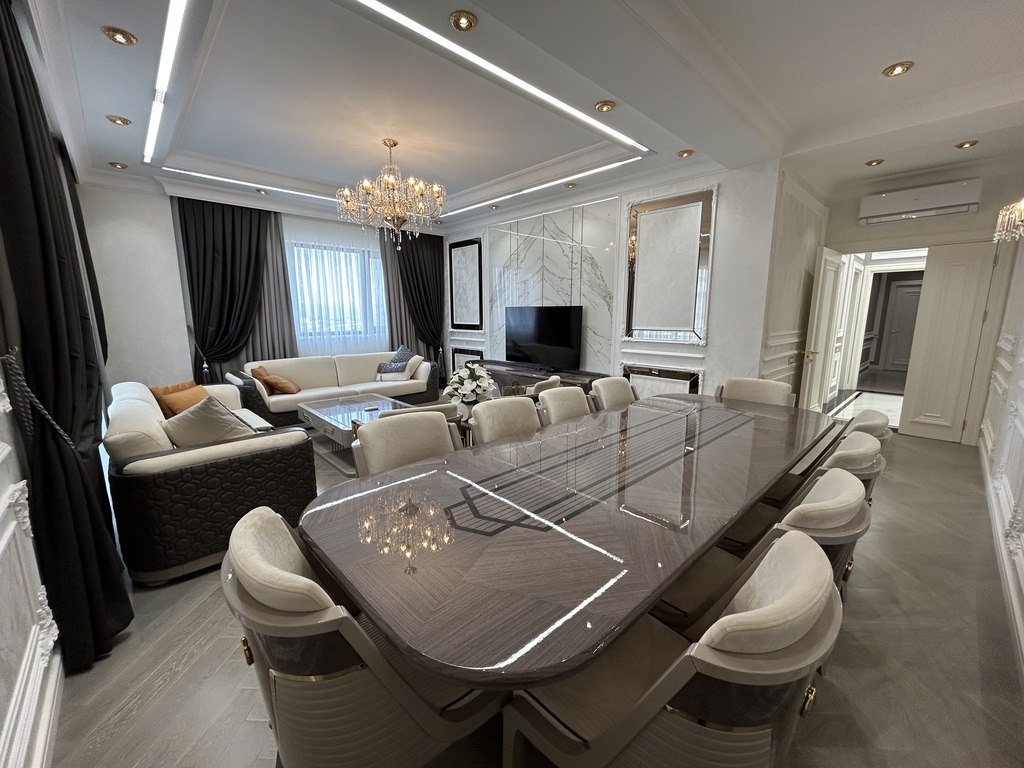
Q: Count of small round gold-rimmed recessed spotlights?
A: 13